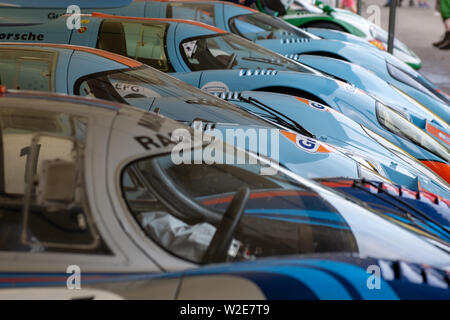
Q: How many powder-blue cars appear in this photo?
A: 3